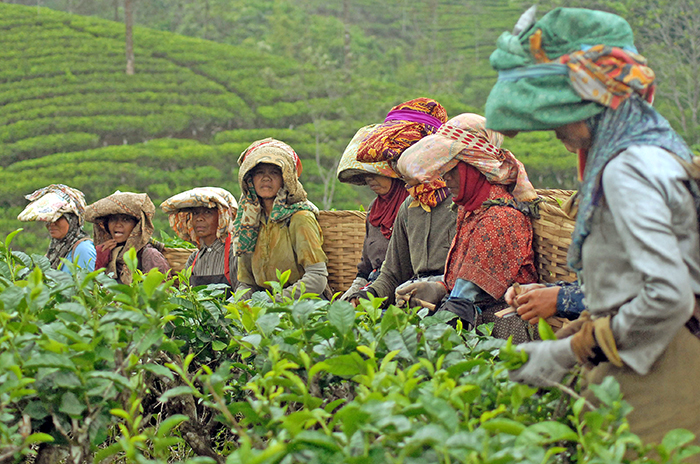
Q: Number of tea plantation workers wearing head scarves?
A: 8